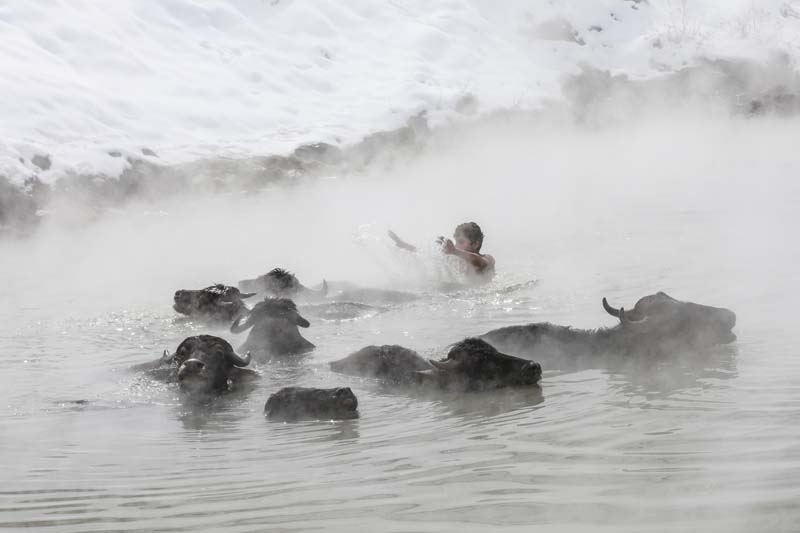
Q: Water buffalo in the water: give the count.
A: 7